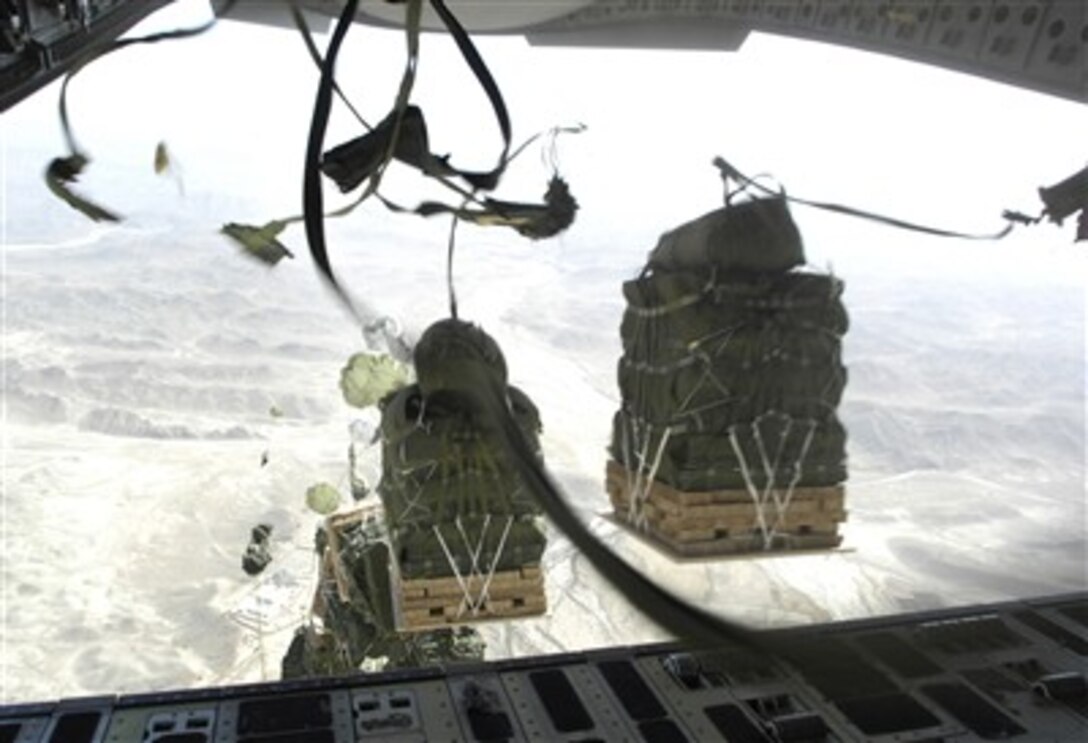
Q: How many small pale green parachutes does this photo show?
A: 2